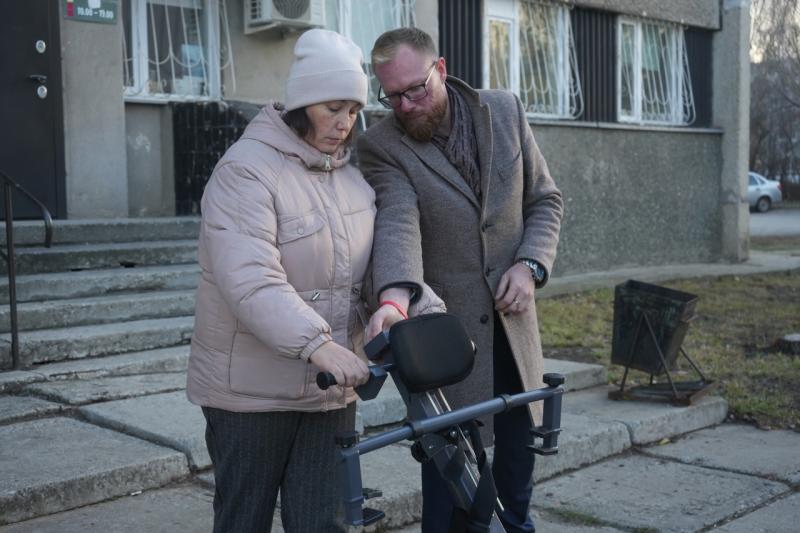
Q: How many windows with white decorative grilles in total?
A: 4